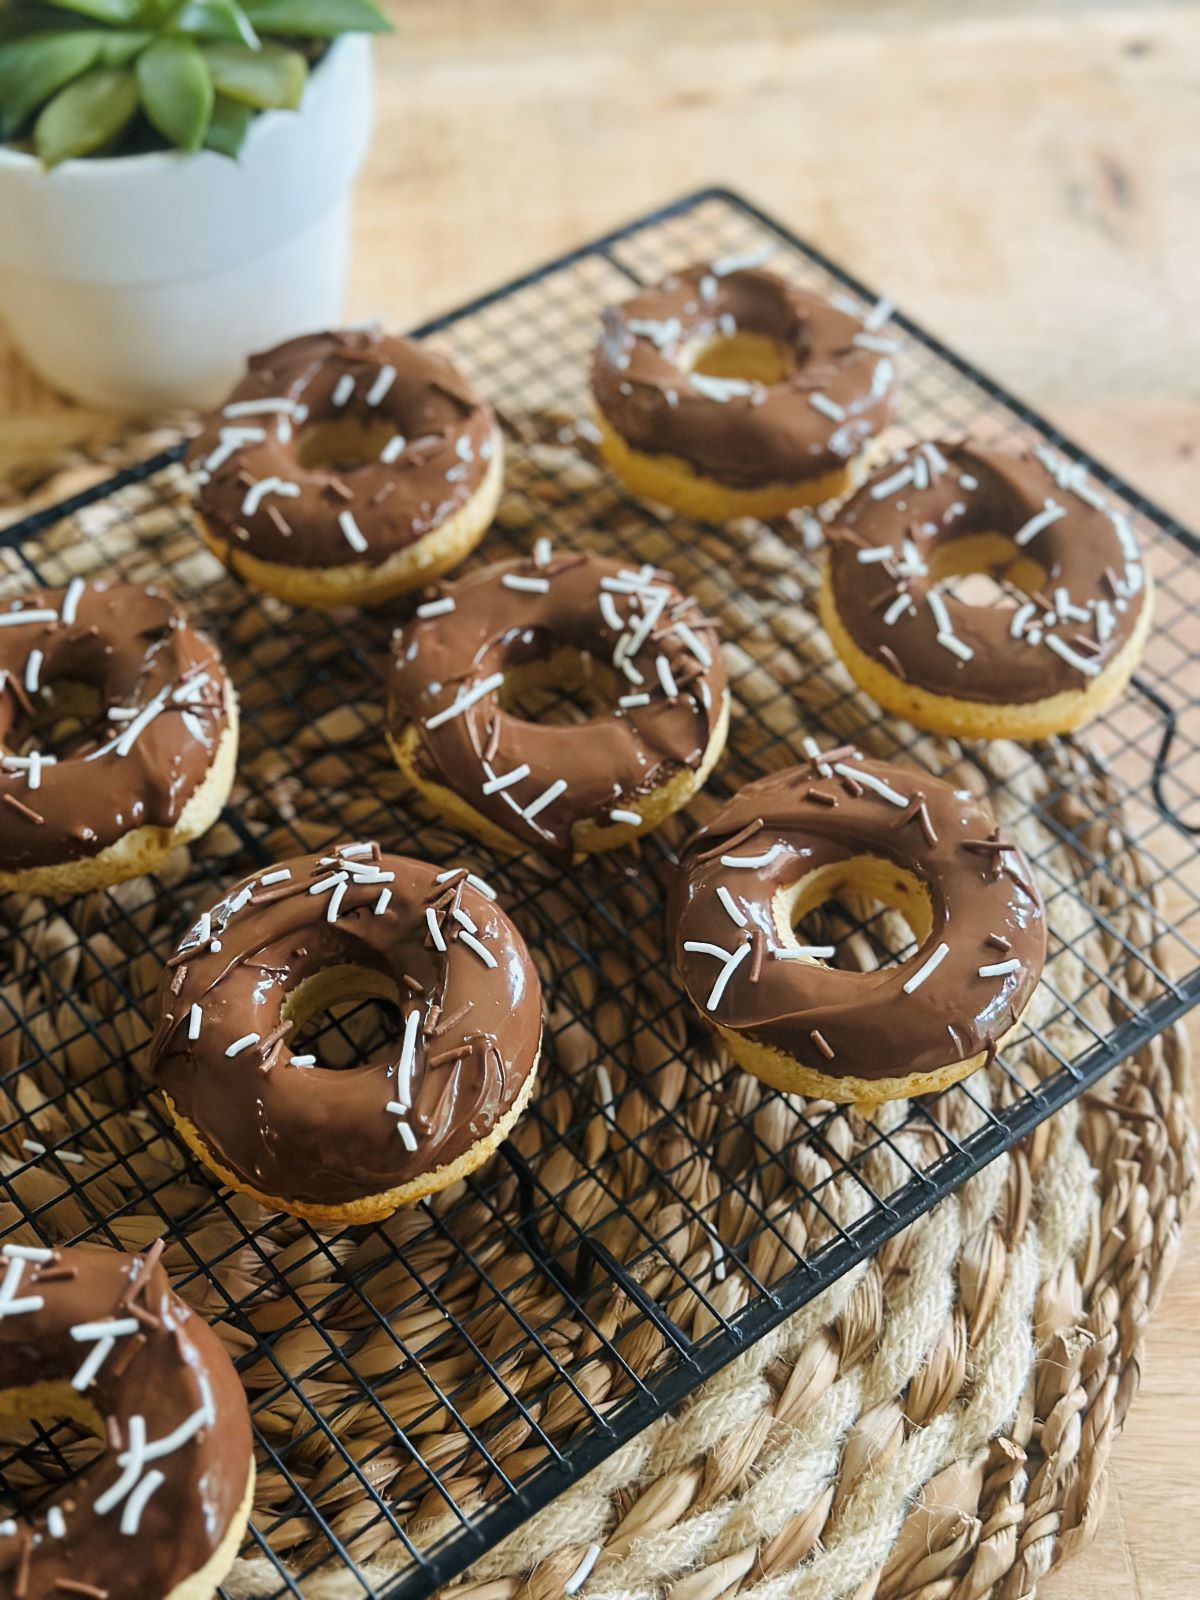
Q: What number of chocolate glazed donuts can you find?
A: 8